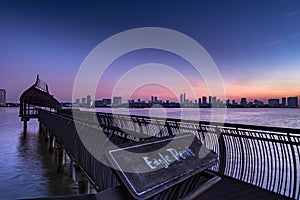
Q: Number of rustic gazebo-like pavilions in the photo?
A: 1